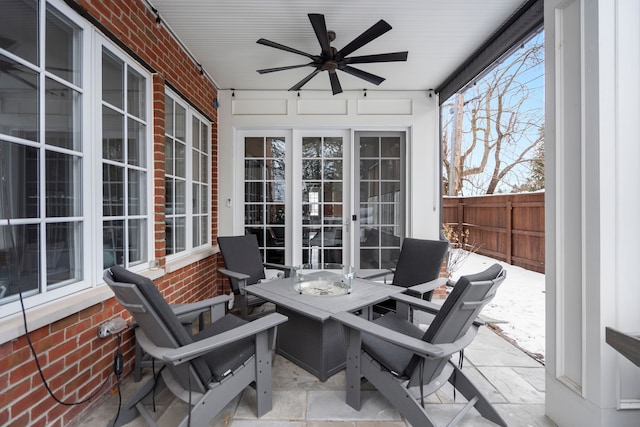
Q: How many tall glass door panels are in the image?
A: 3